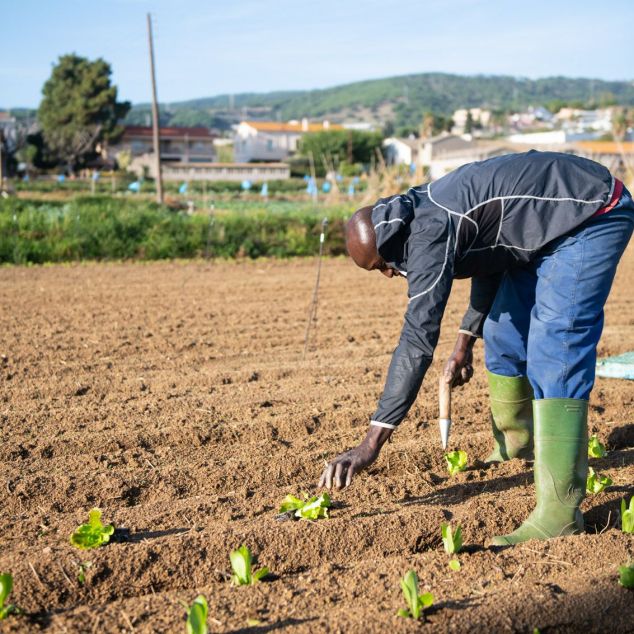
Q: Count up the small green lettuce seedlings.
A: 12